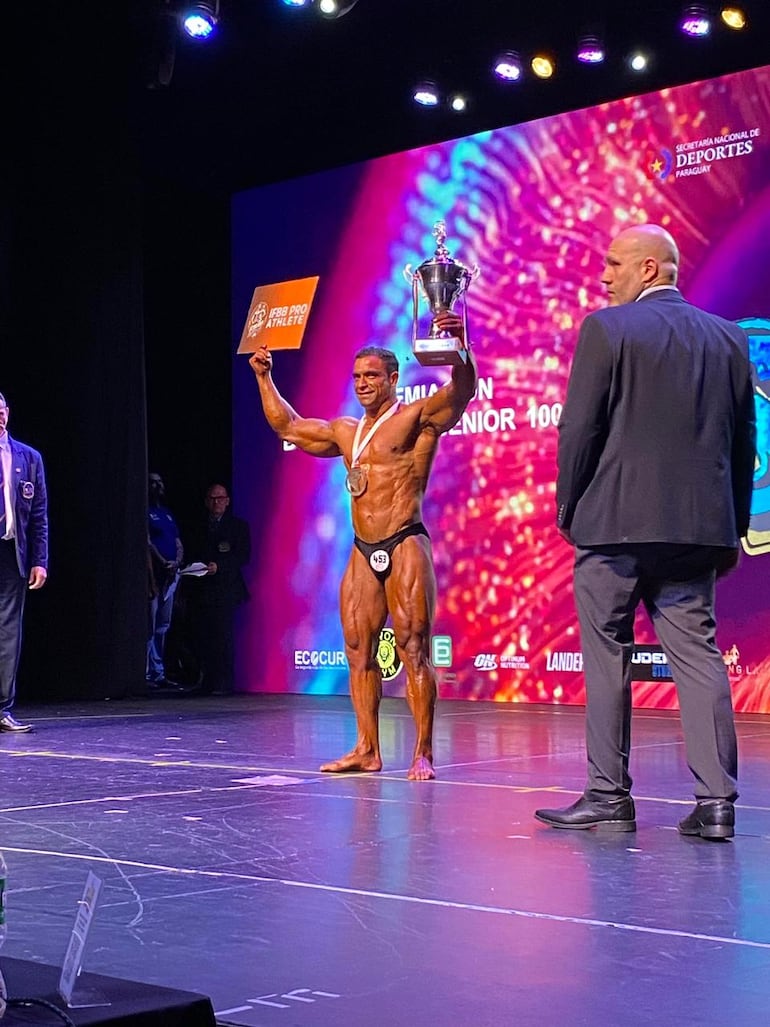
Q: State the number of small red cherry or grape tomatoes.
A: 0